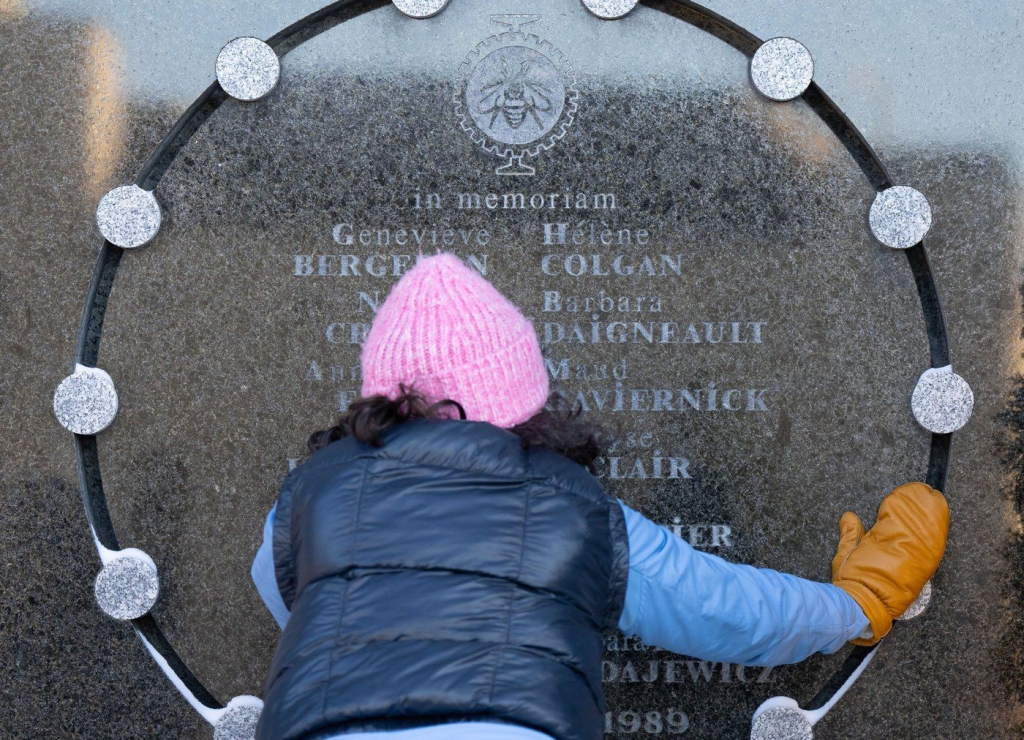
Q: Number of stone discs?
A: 12